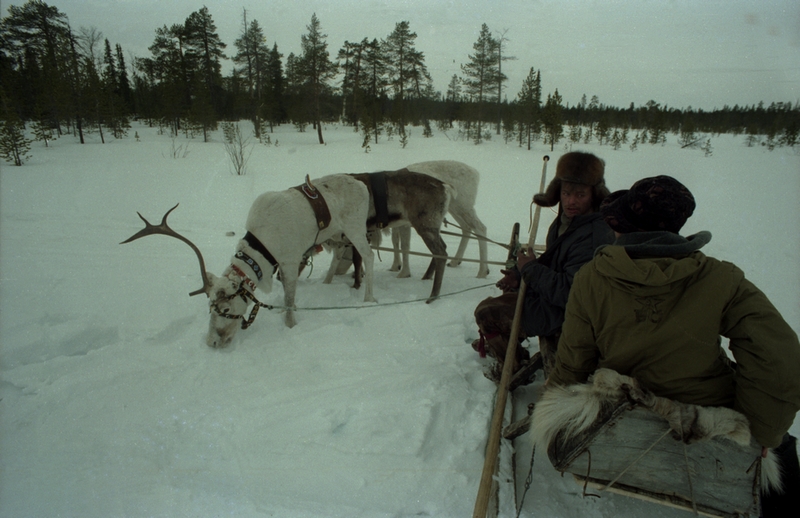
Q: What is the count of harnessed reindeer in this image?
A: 3